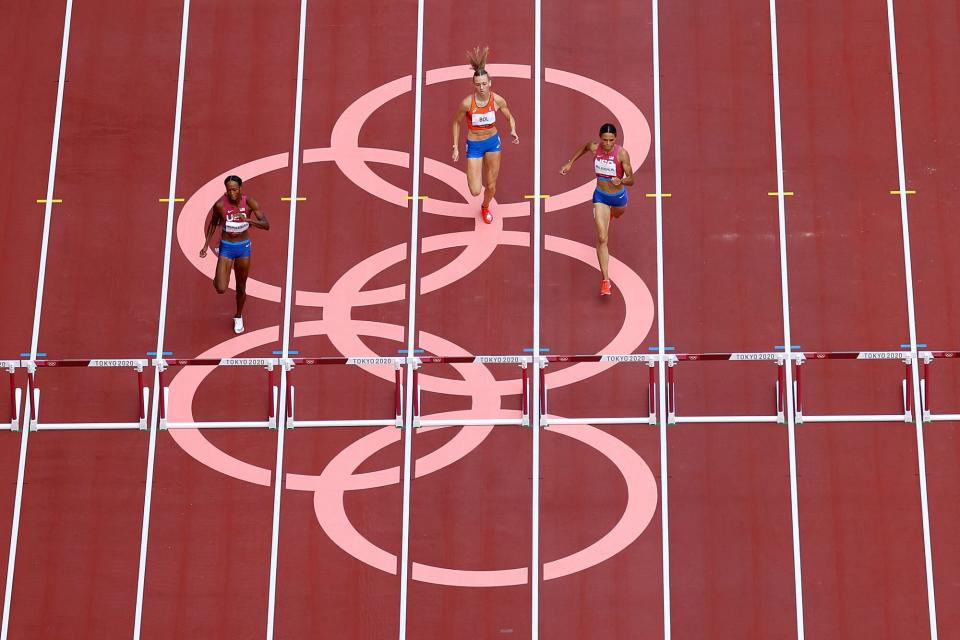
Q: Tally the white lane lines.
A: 8